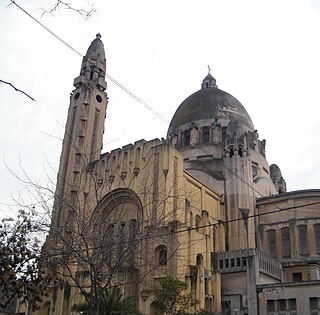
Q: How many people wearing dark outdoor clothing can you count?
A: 0